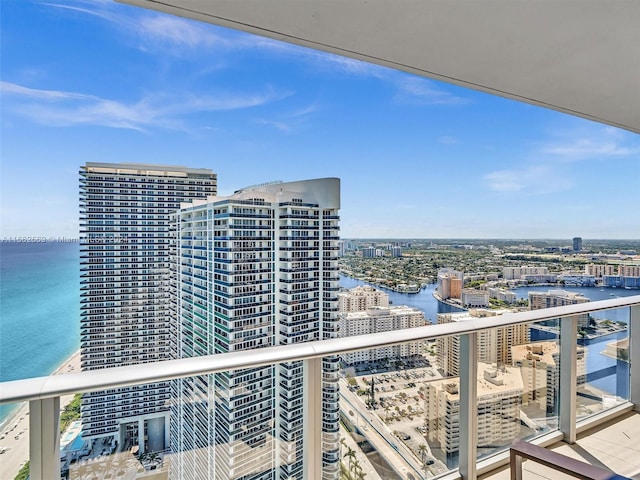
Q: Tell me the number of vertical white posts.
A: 5